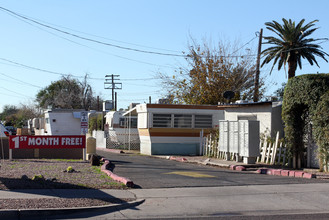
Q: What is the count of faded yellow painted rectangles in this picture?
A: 1